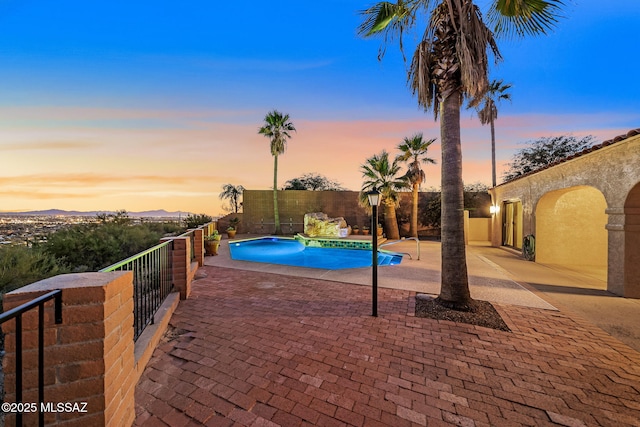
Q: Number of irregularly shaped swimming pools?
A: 1